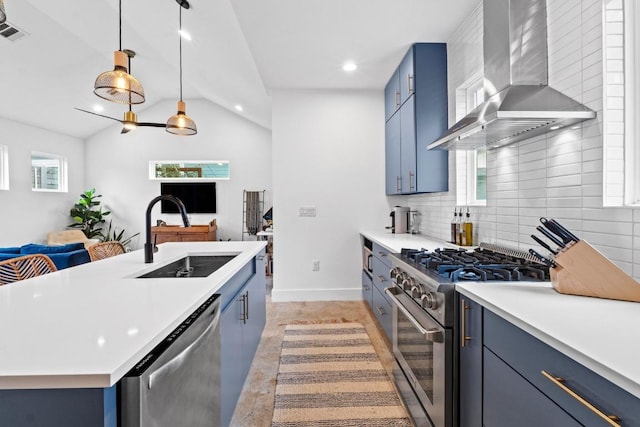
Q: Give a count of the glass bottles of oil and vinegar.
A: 3